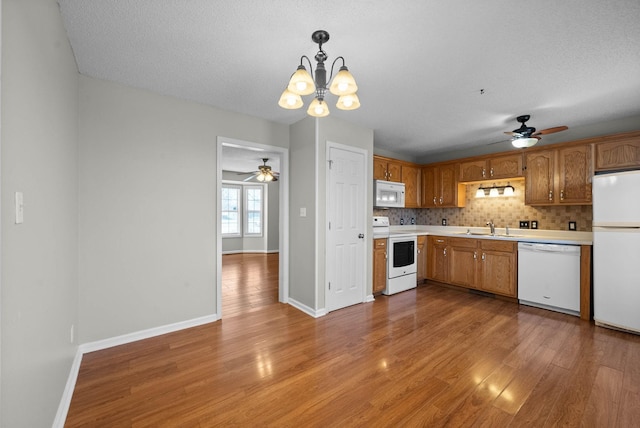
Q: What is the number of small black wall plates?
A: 6